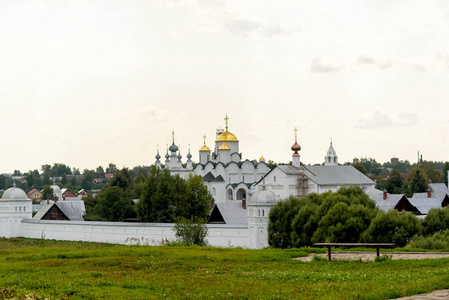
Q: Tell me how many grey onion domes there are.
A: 5